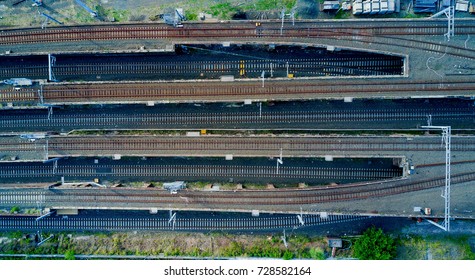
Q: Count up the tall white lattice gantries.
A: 2